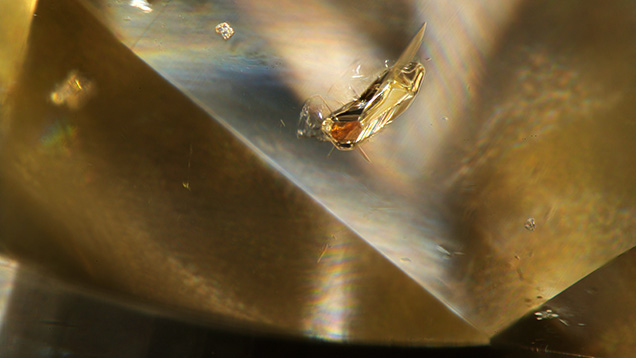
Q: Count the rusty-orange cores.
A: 1